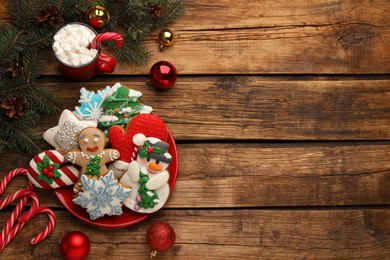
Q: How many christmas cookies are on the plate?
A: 8